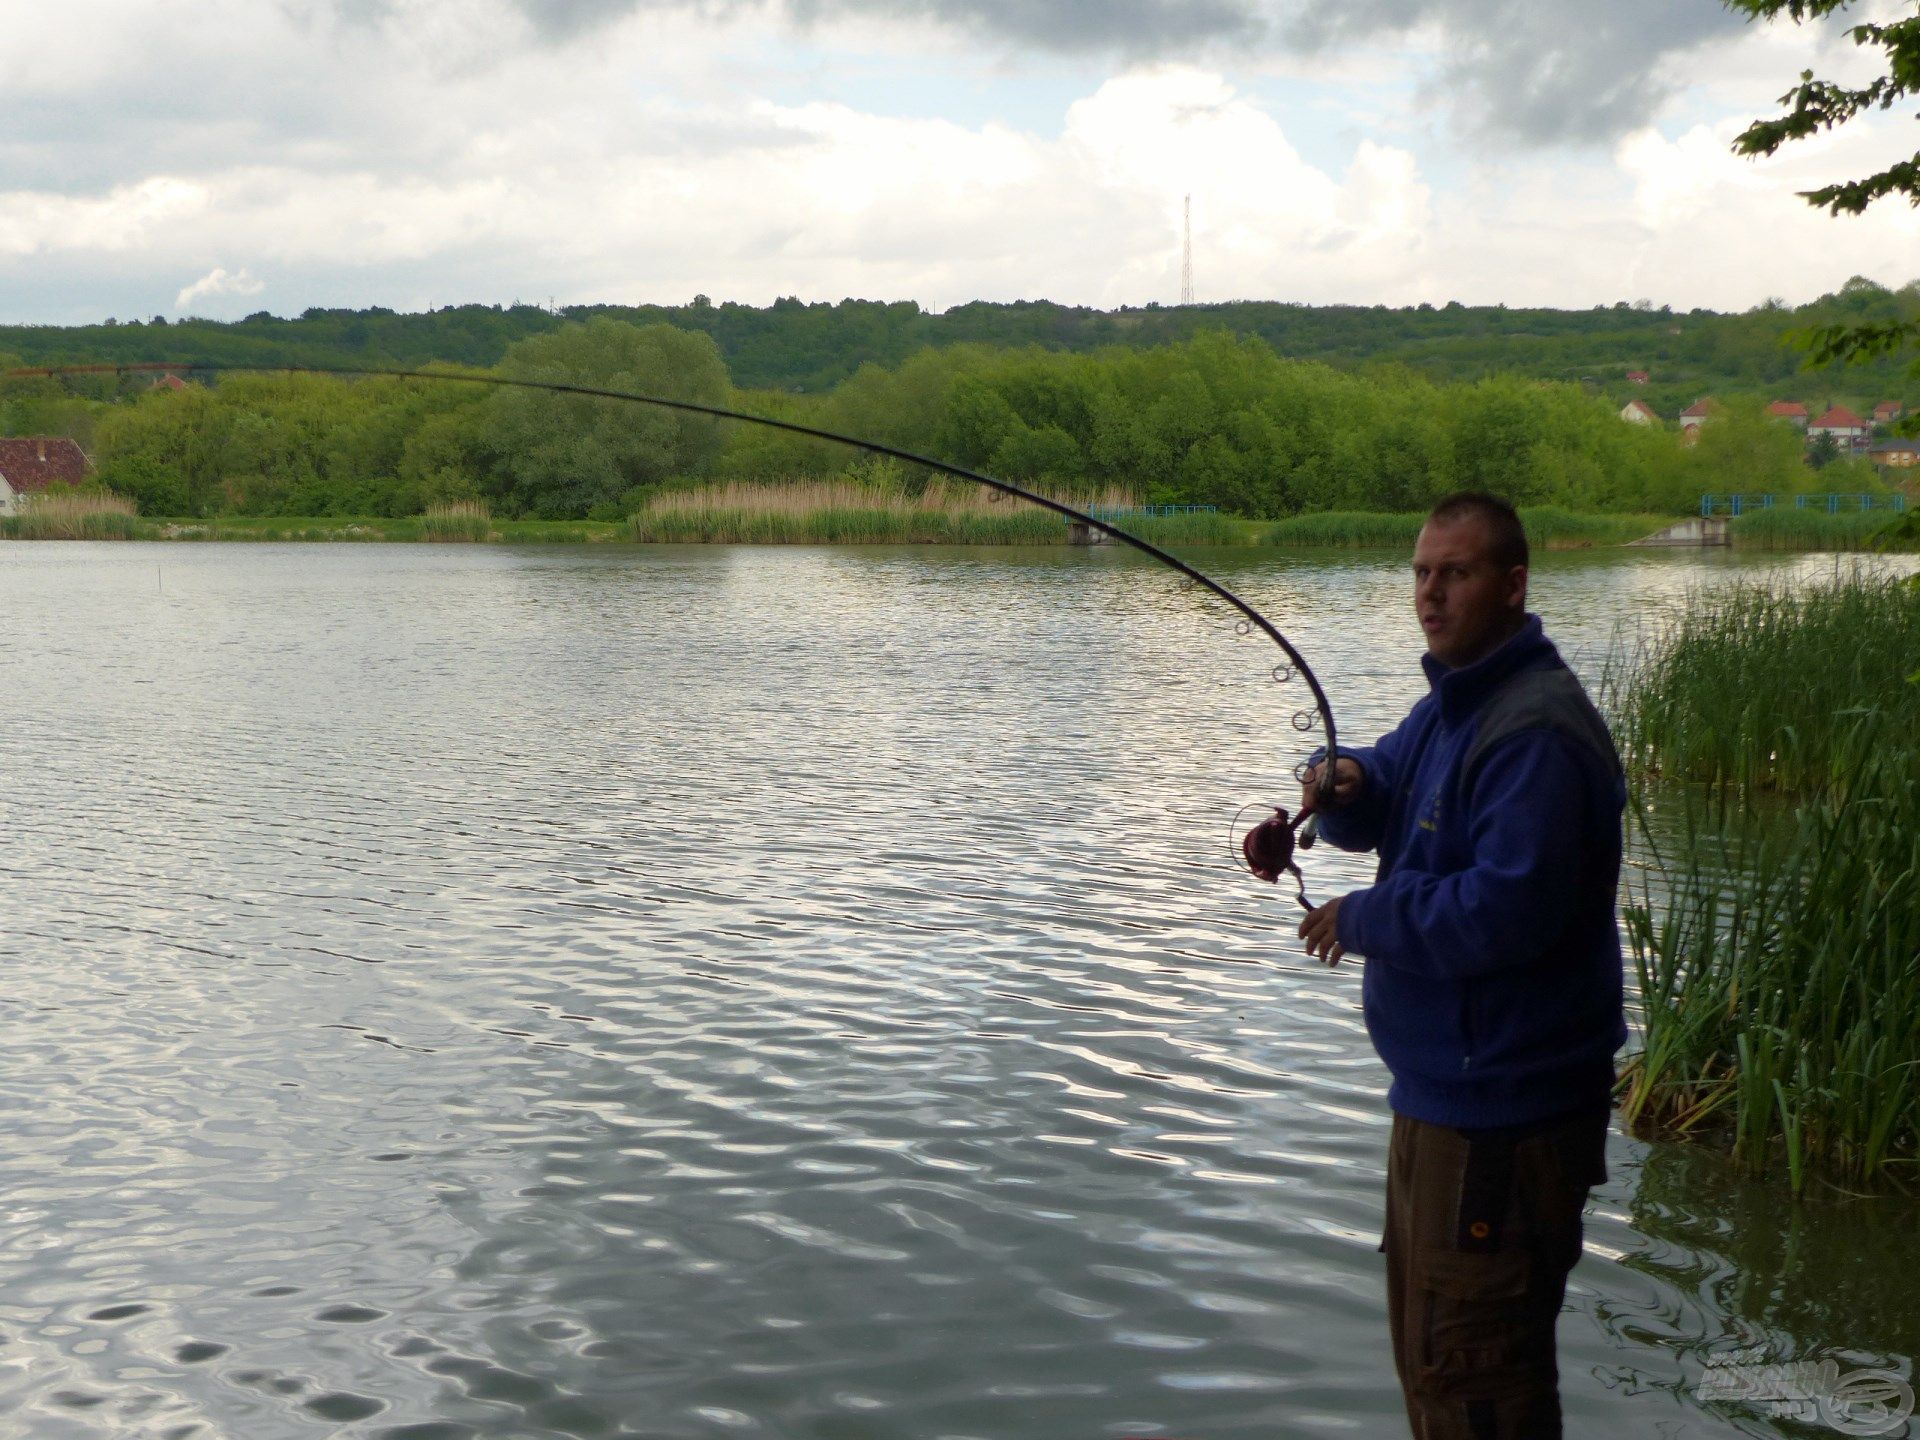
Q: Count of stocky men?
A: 1